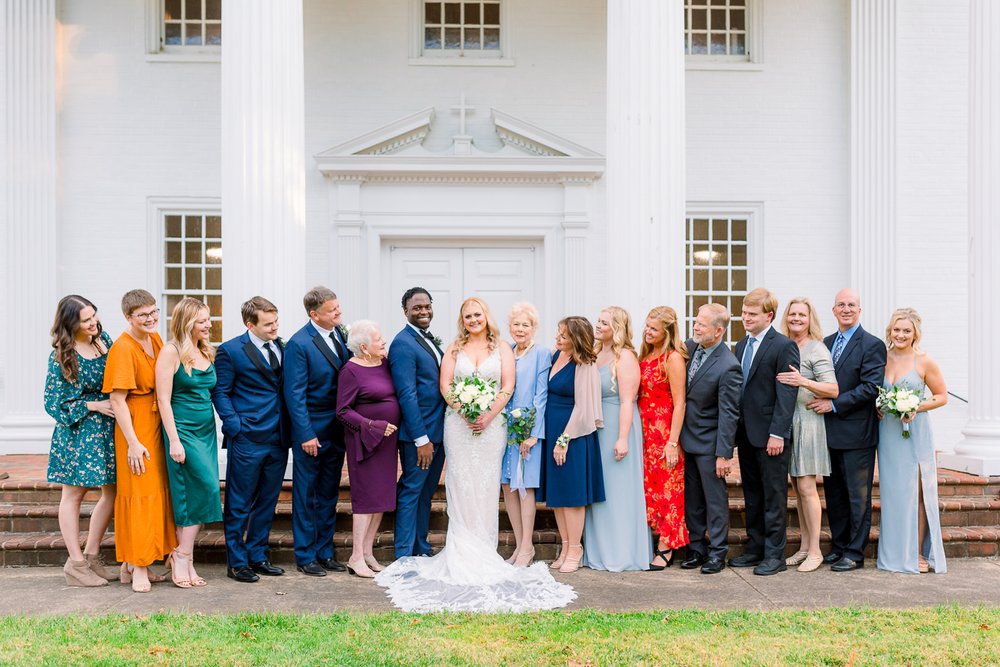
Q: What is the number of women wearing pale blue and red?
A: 4